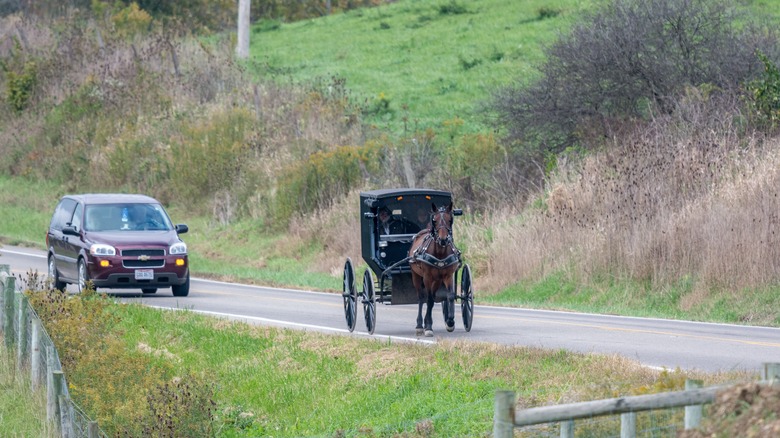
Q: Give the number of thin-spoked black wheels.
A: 4